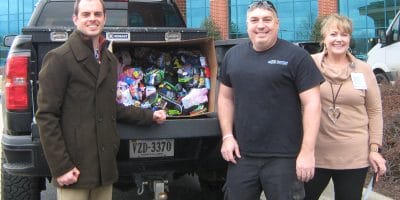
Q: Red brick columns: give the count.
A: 3